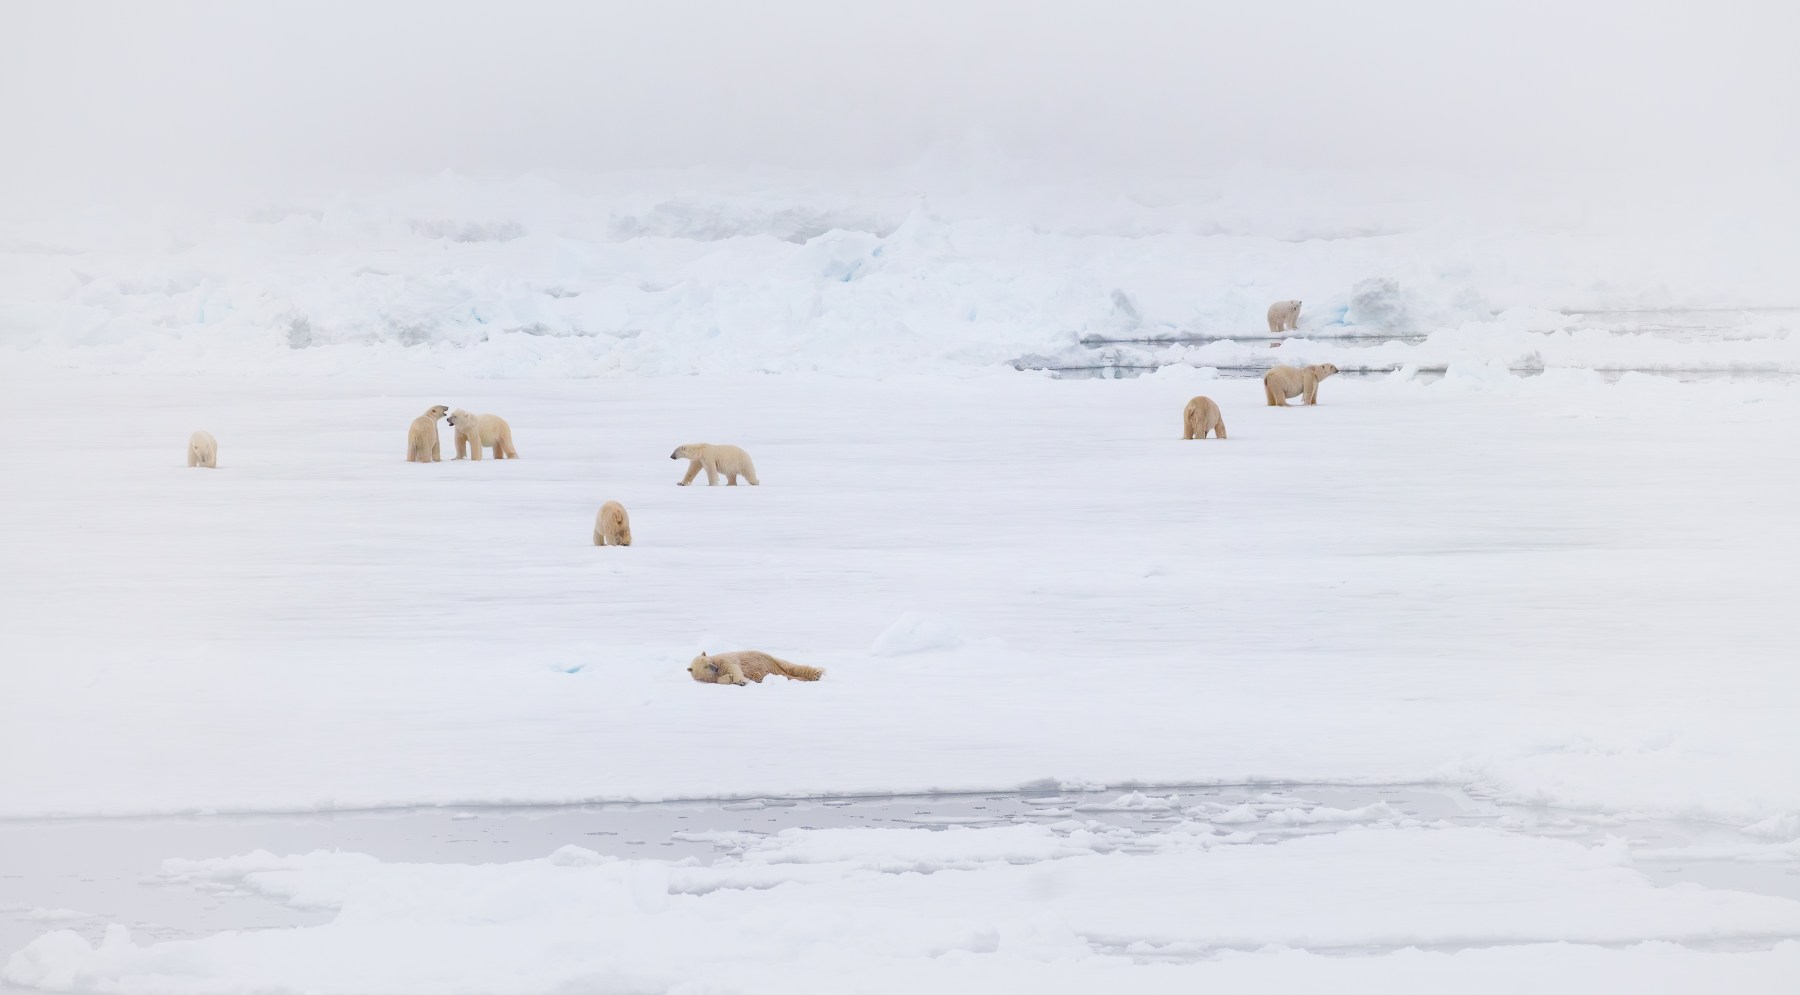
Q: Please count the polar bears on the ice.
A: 9